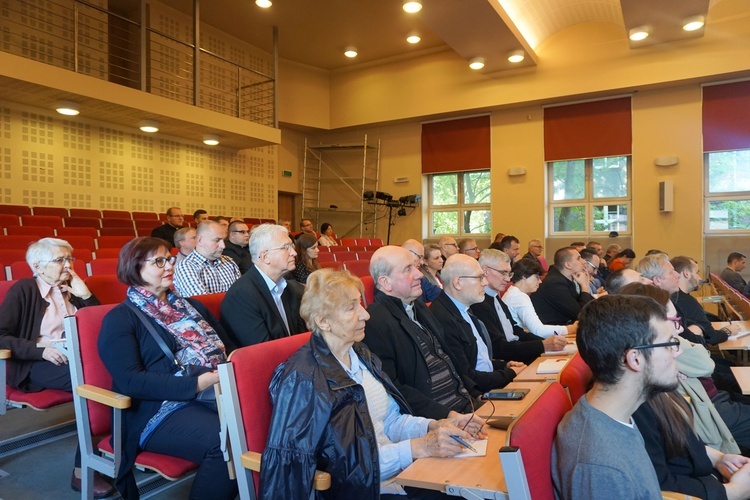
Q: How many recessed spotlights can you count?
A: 11